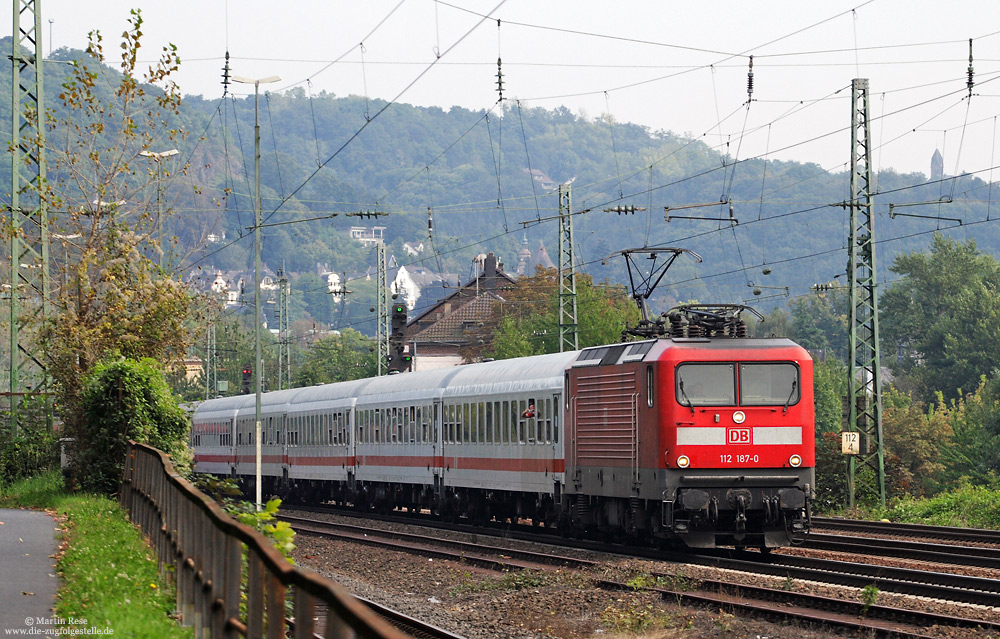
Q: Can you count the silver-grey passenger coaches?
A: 5